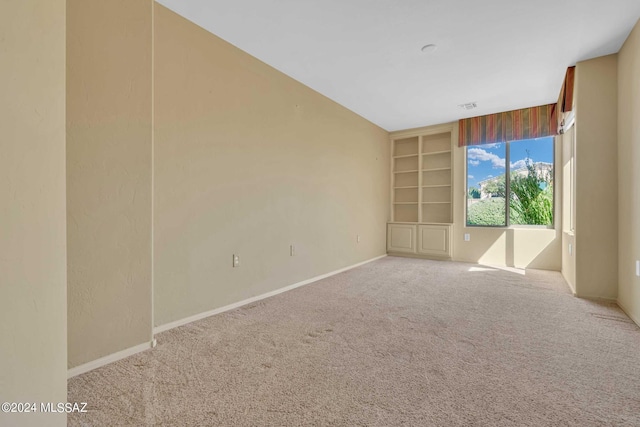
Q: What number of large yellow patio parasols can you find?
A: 0